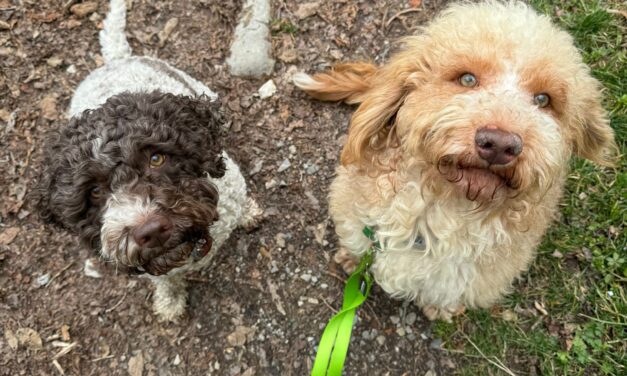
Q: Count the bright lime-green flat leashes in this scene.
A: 1